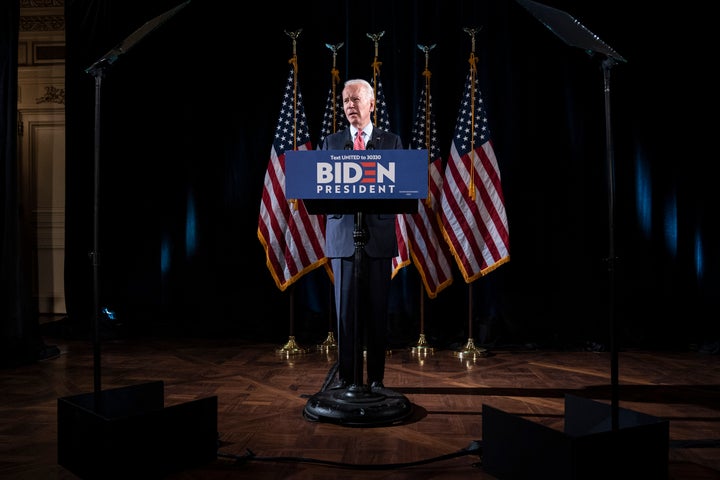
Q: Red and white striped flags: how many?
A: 5